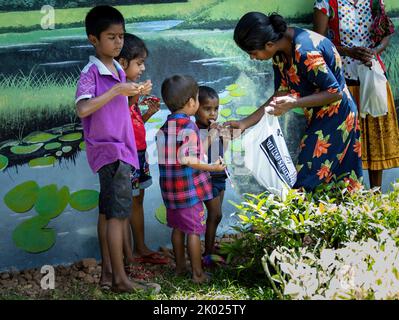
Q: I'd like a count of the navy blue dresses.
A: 1